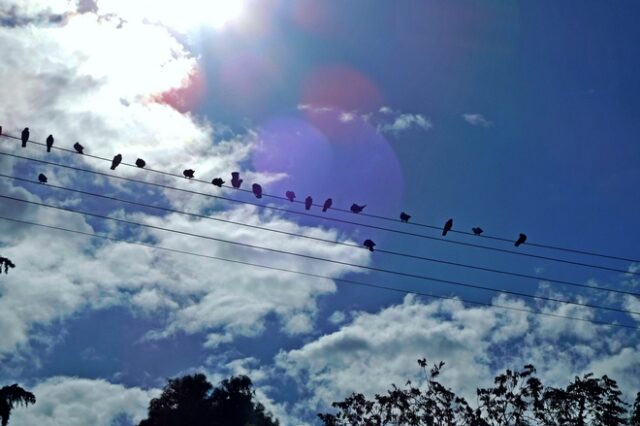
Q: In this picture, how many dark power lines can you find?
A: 5